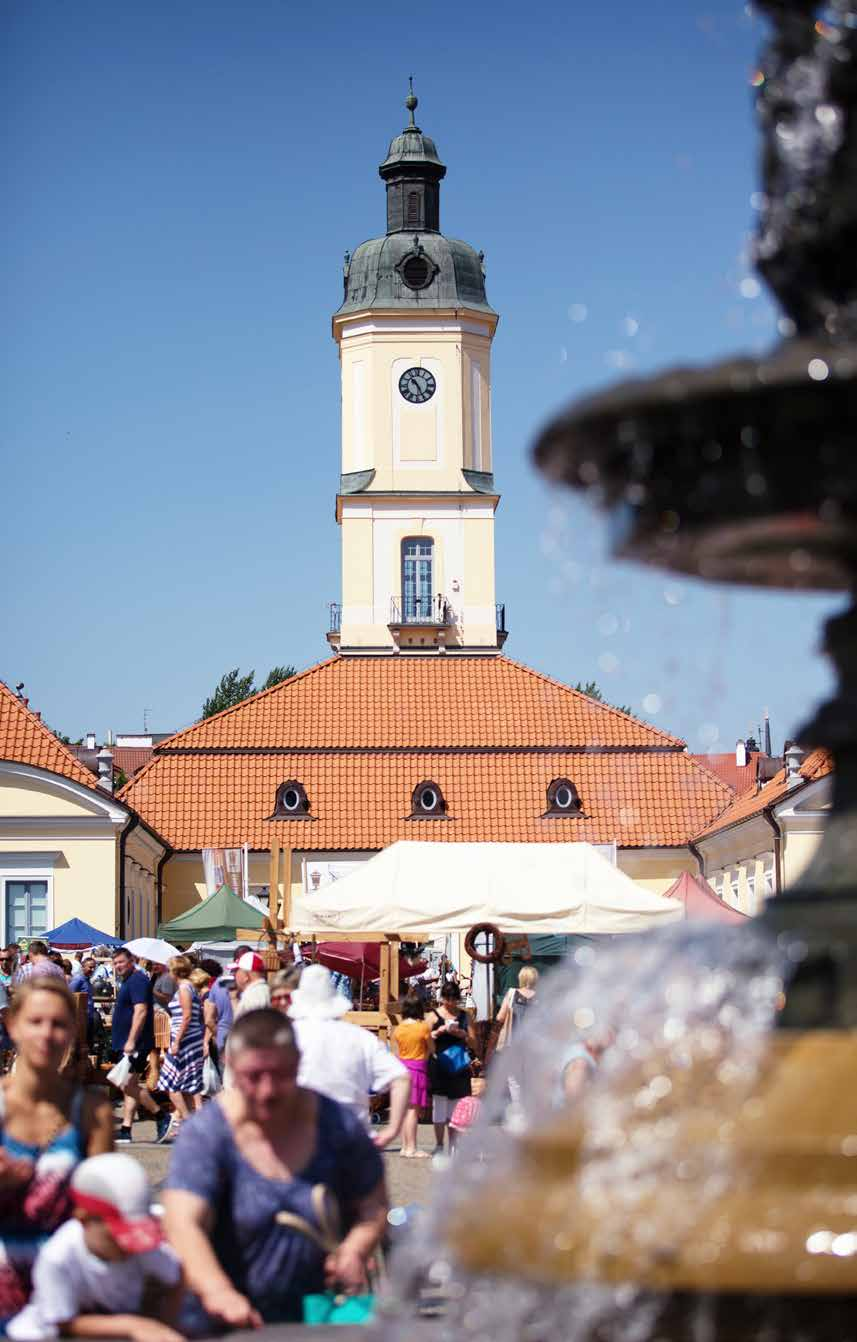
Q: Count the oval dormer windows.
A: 3